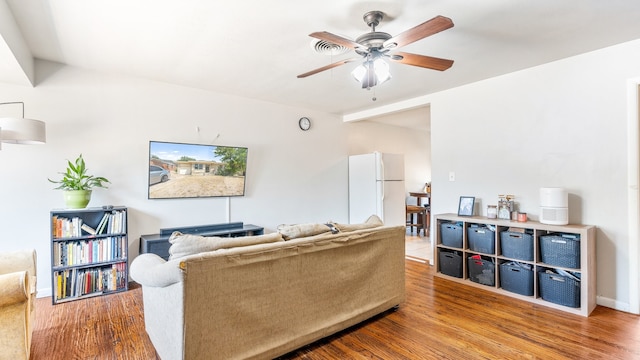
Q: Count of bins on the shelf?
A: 8